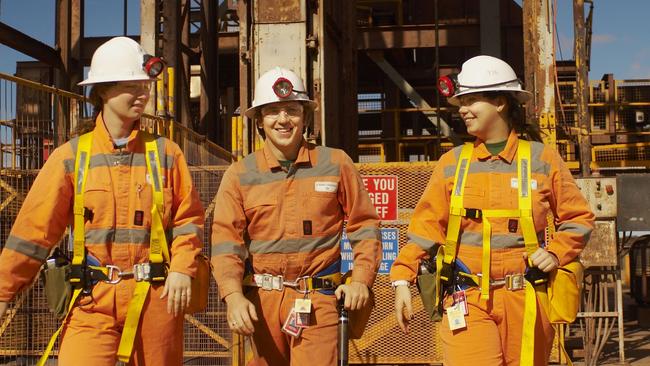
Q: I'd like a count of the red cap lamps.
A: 3